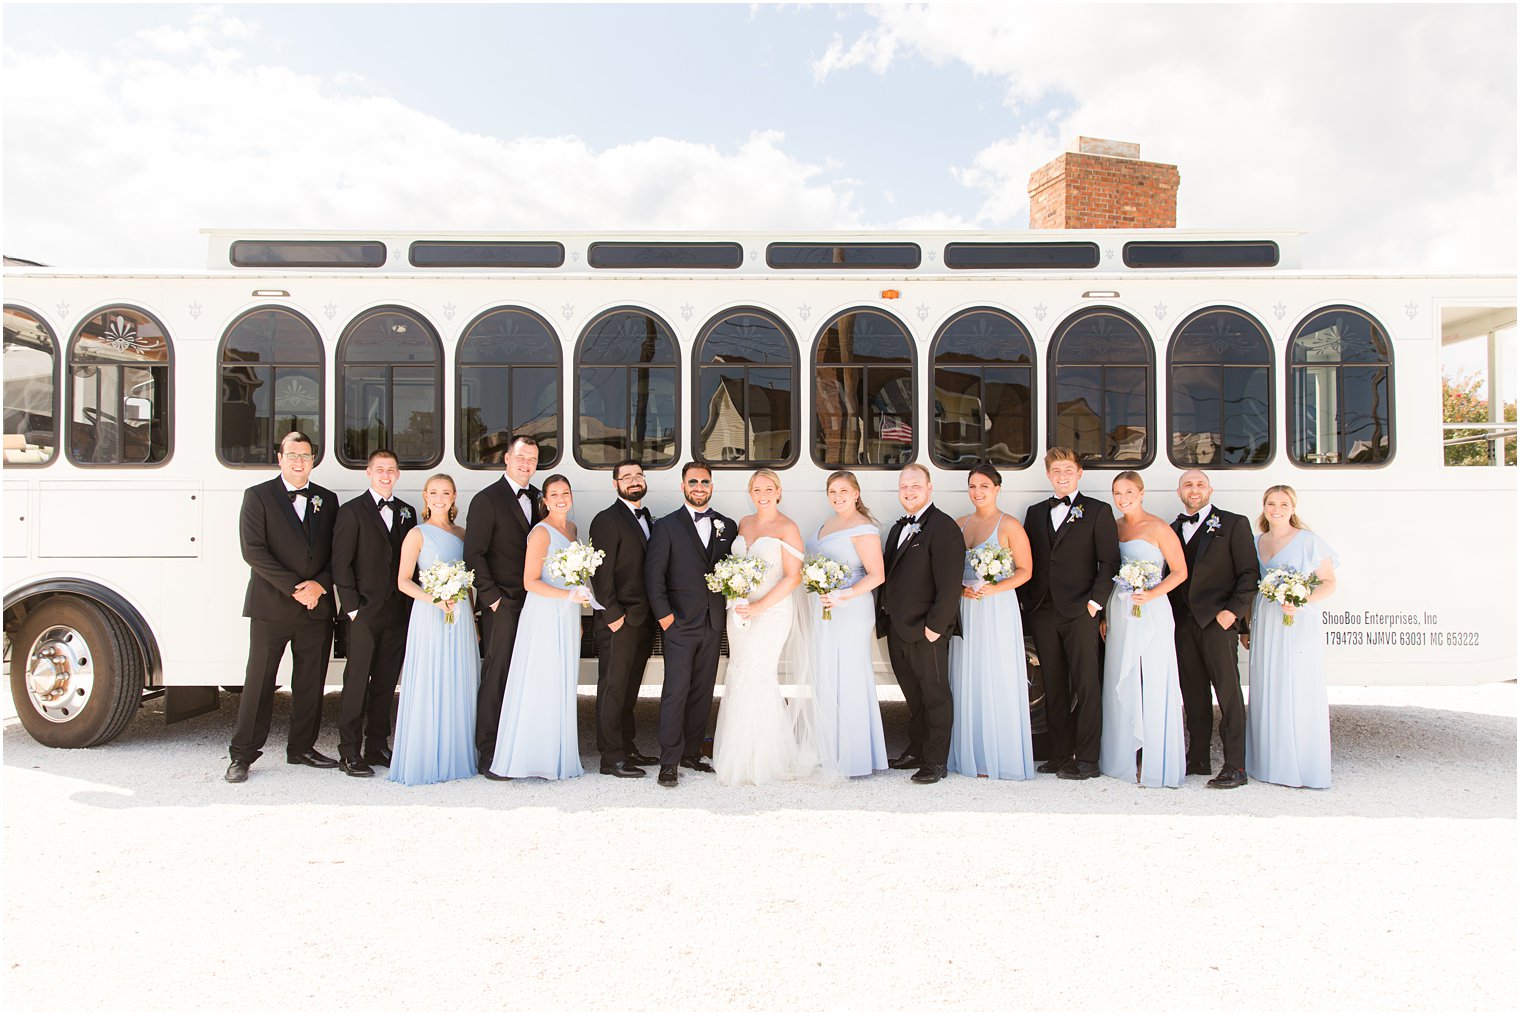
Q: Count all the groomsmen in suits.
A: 7